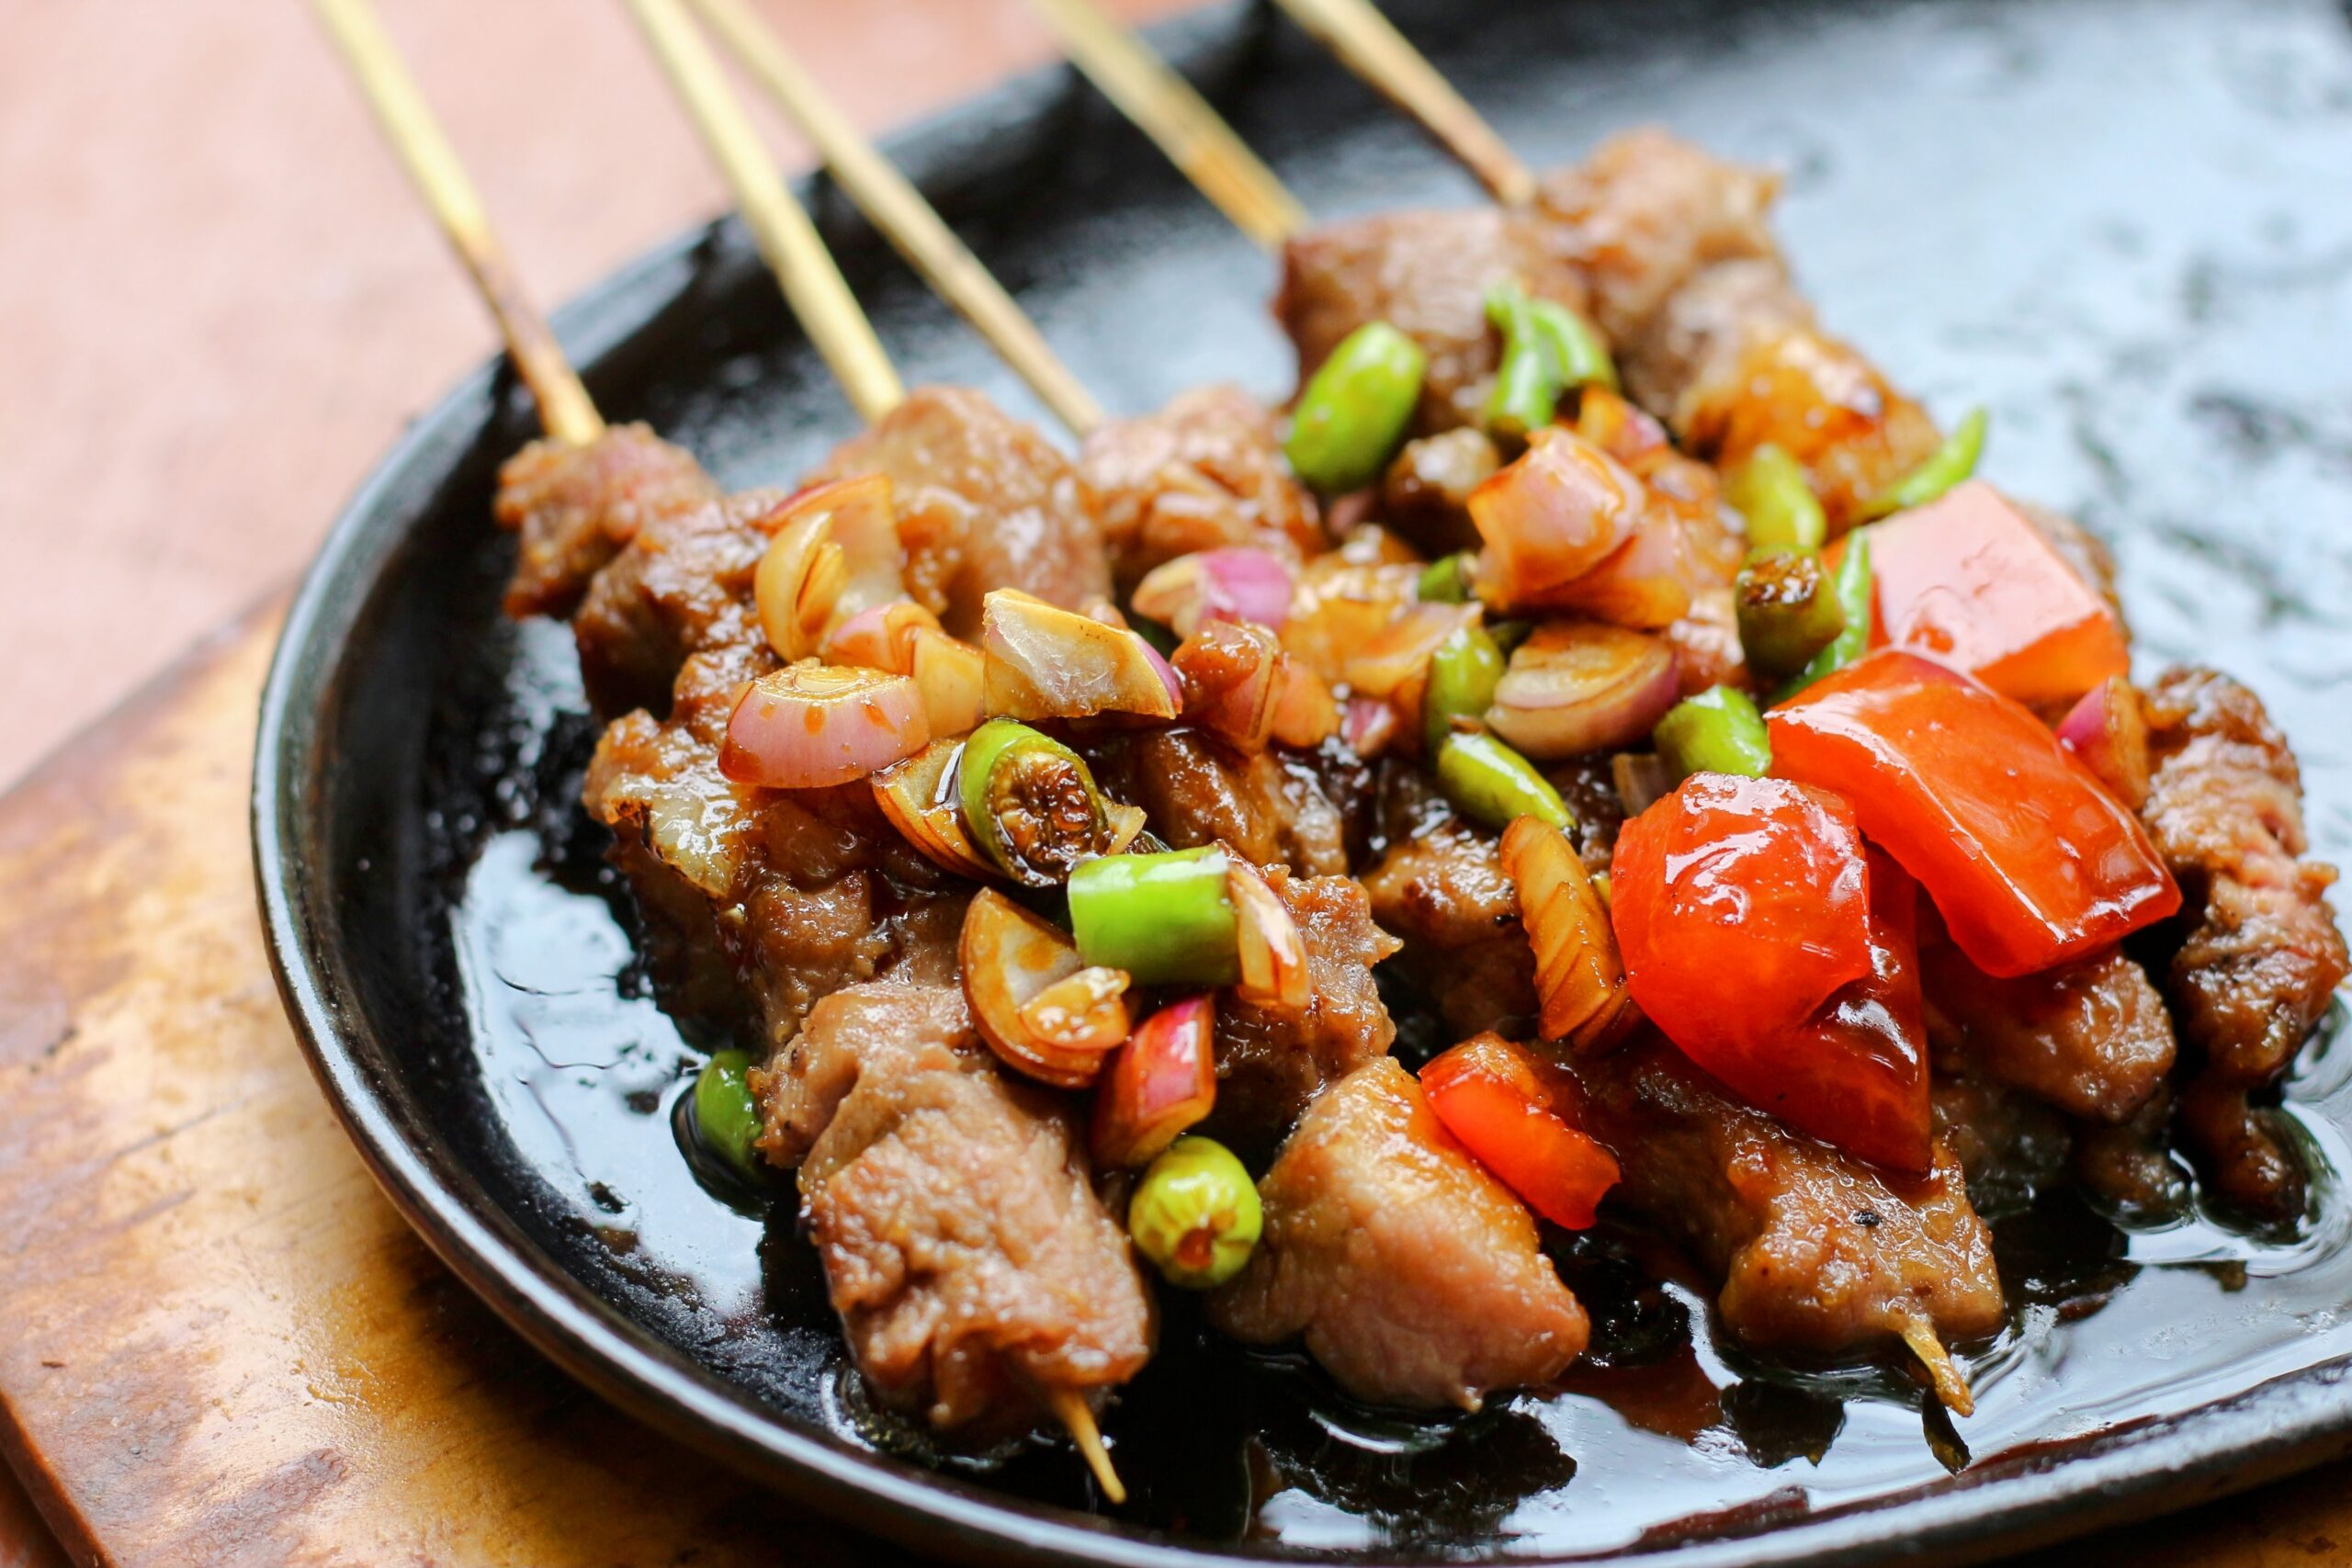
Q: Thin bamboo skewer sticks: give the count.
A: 5